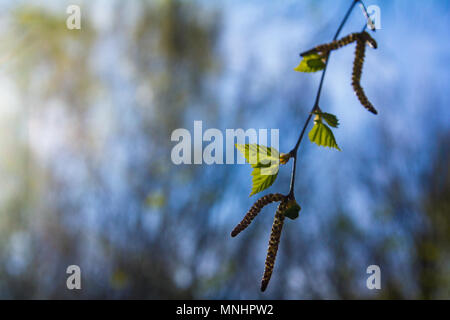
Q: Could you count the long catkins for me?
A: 4